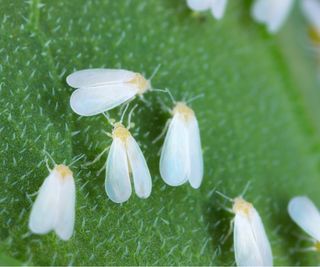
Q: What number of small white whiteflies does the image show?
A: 9